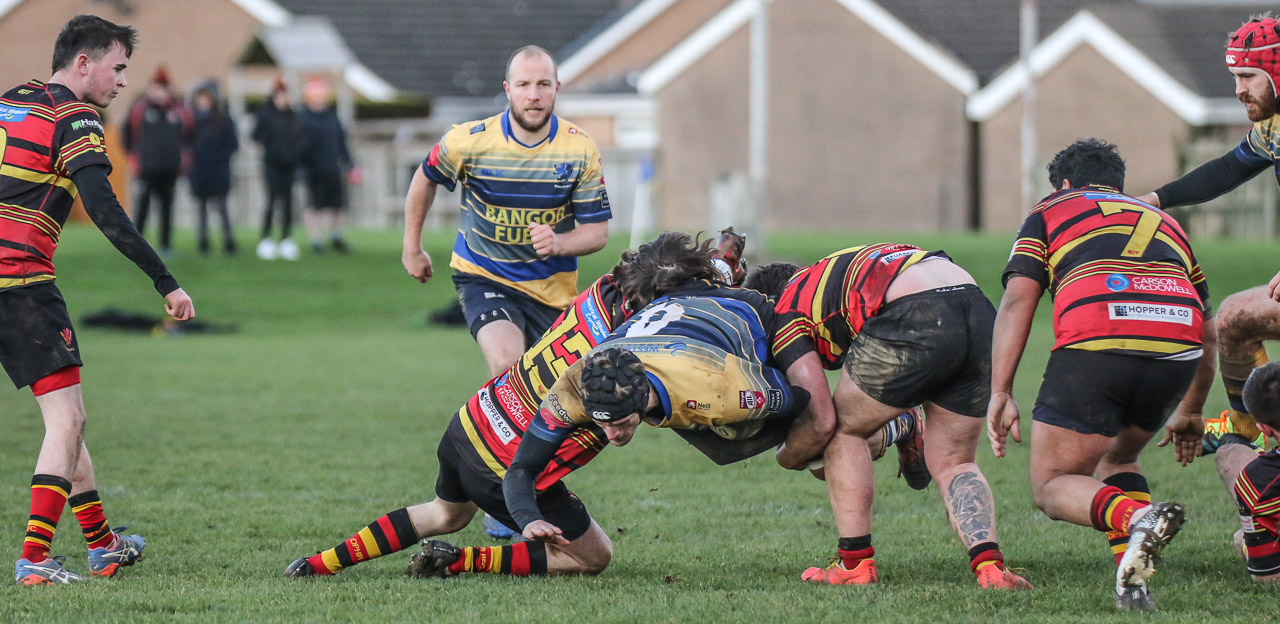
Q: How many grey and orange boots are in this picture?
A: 2